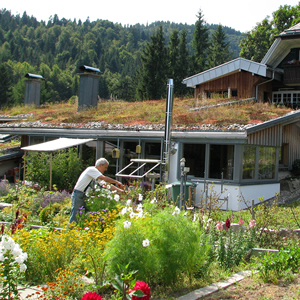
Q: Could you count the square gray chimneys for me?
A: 2